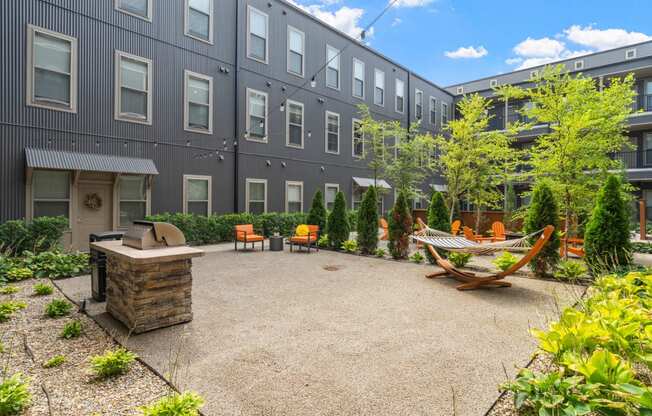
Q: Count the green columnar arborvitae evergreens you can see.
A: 7